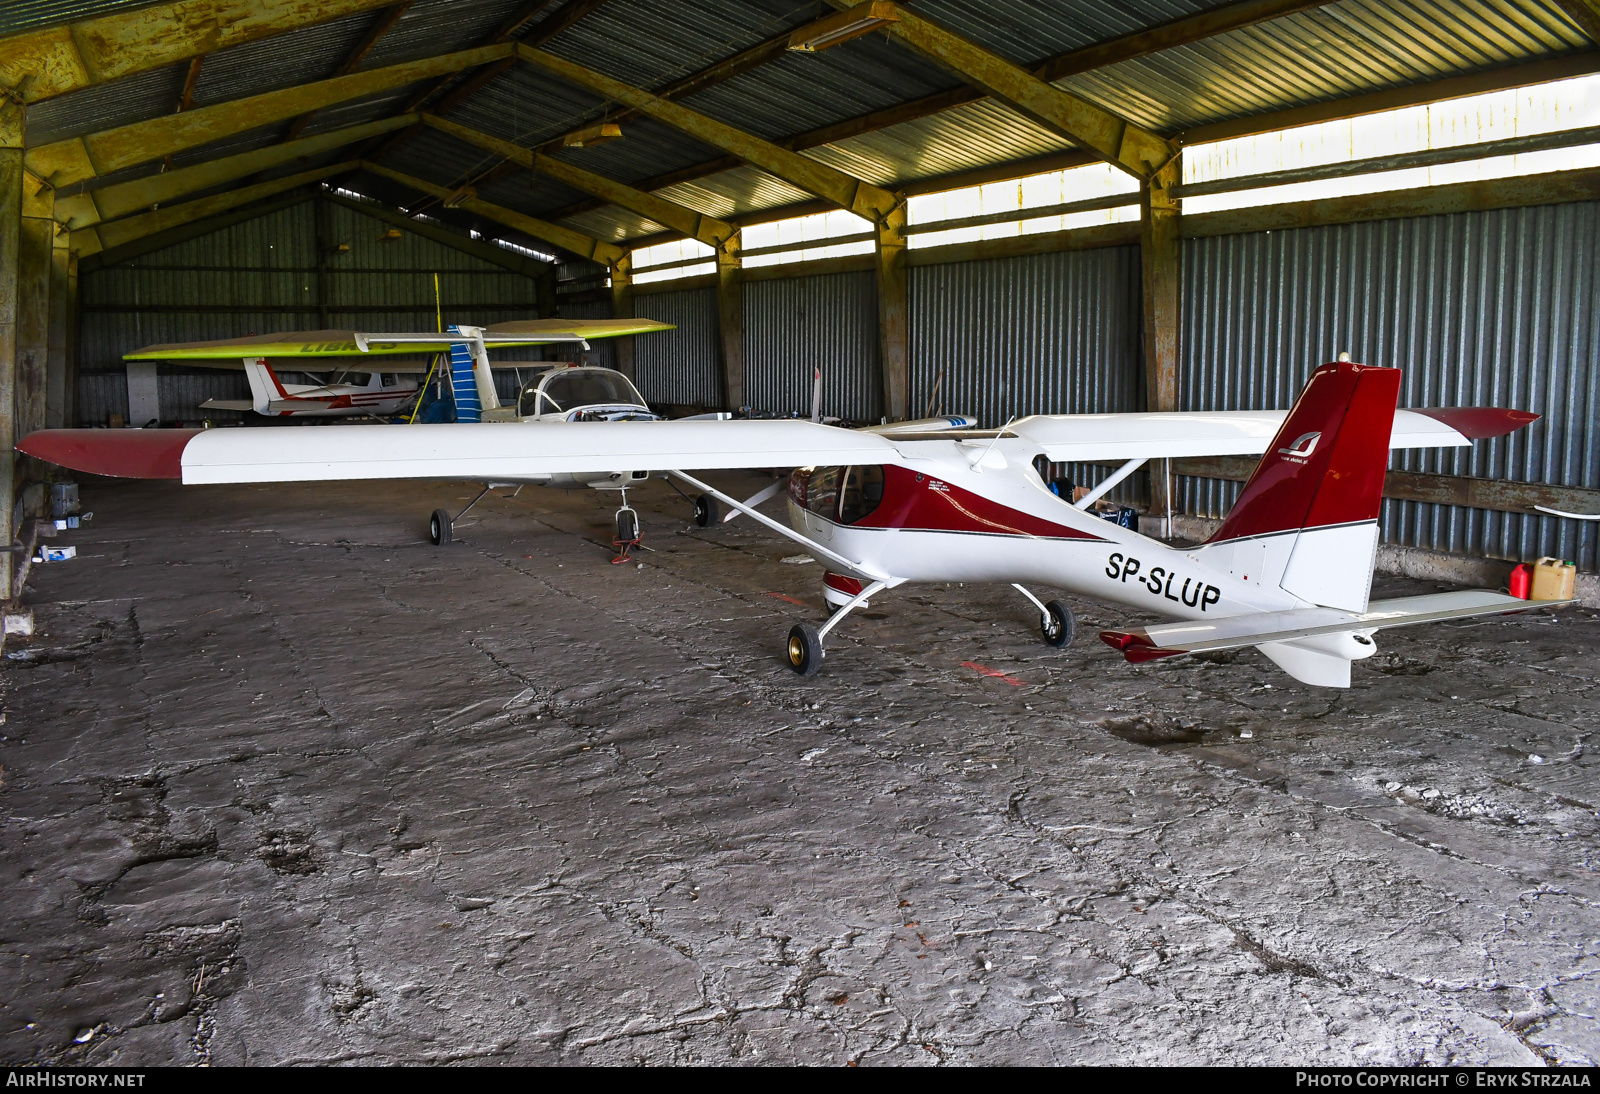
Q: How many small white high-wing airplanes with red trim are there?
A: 2